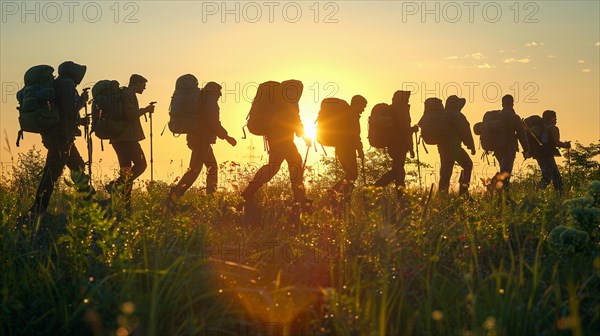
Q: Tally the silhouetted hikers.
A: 9